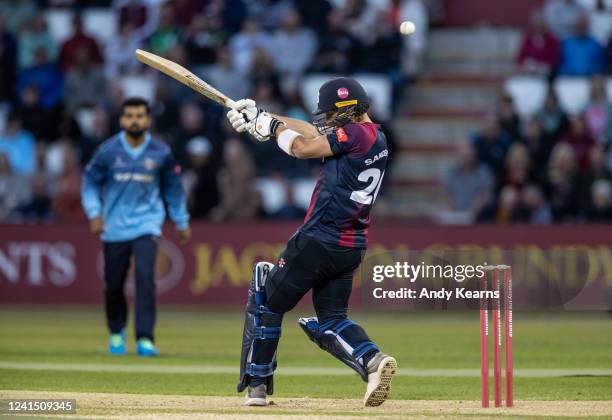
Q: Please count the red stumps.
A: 3